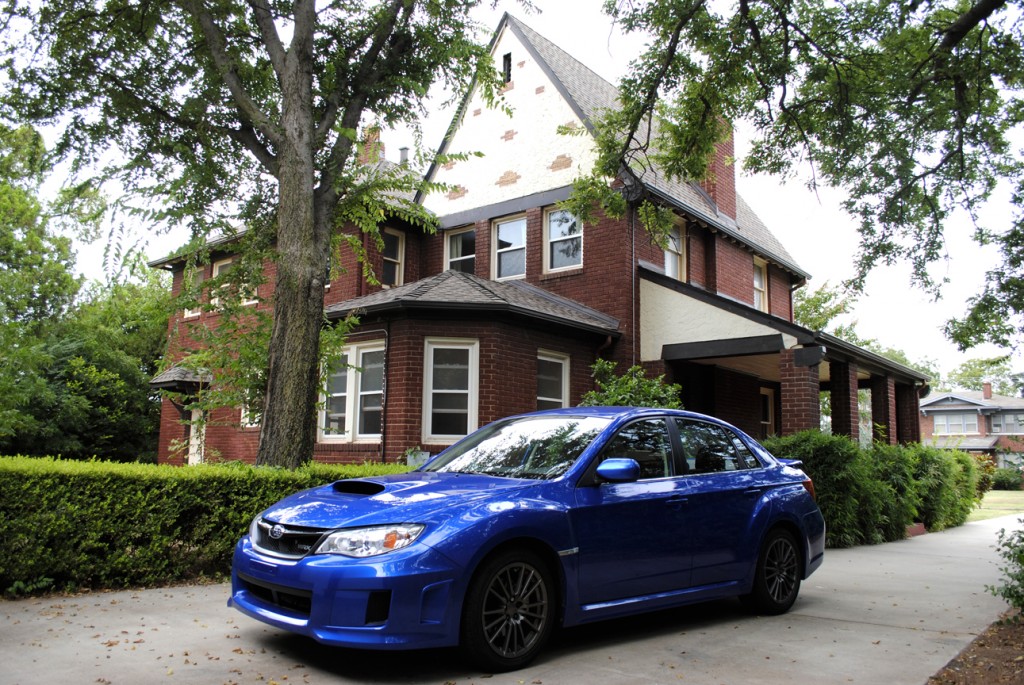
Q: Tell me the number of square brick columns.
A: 4